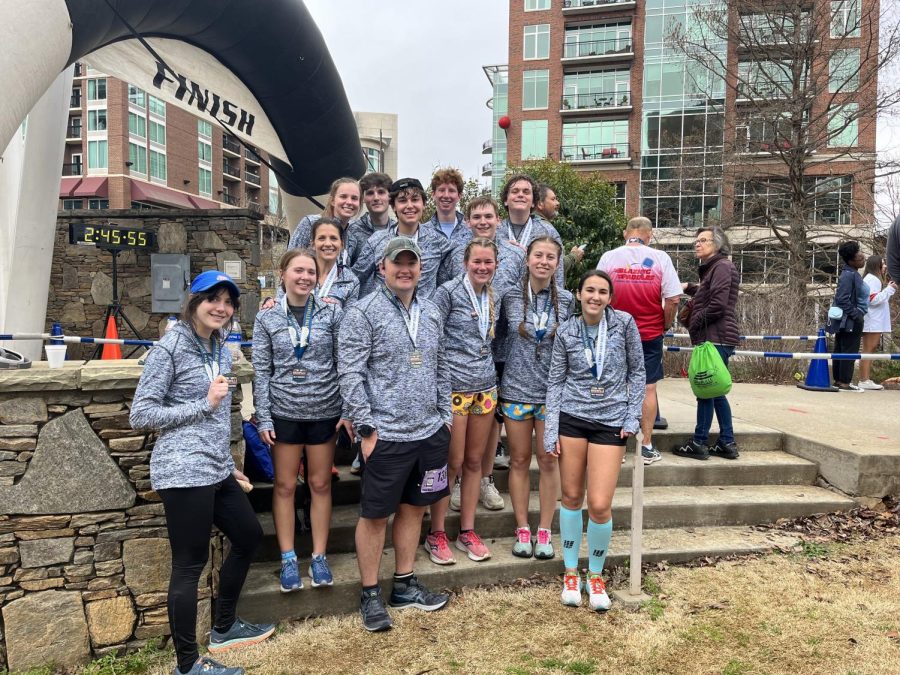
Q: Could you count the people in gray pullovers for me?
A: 13